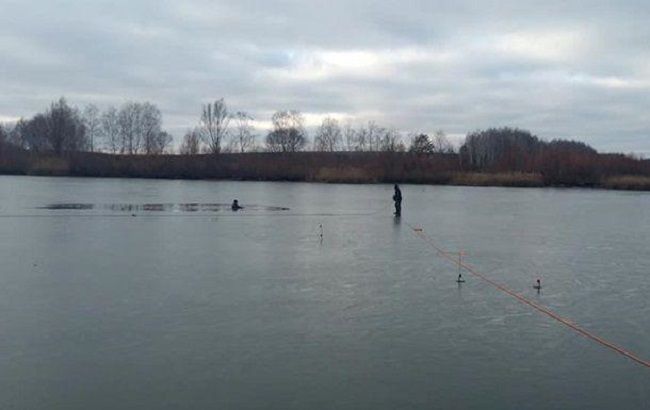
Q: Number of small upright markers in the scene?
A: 3